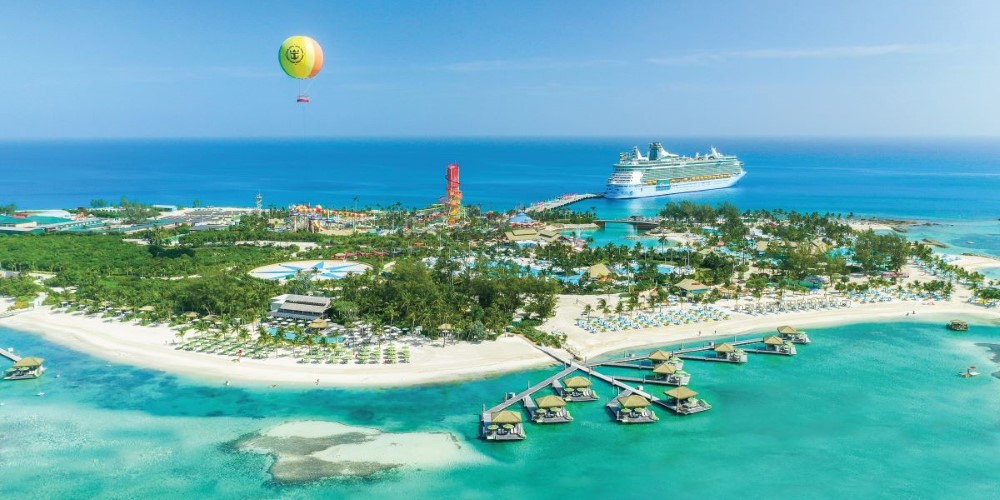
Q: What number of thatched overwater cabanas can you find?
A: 11